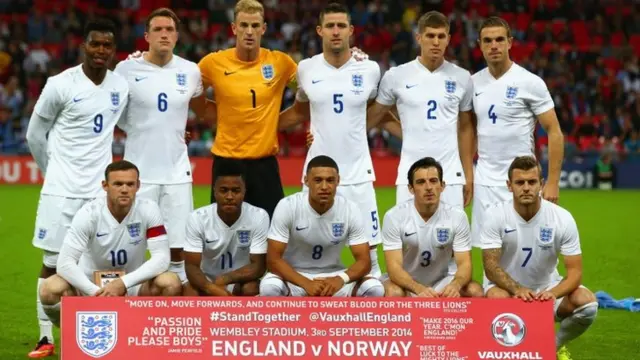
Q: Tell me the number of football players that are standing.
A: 6